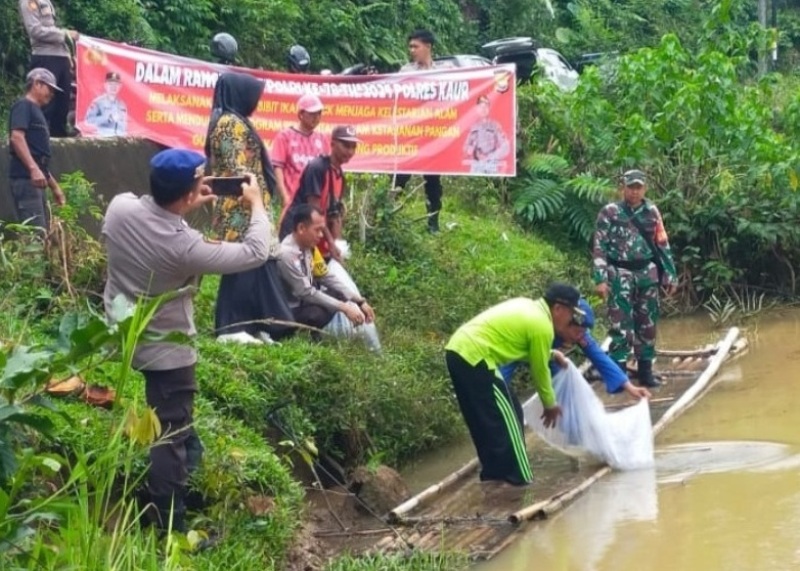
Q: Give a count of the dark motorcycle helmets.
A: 2